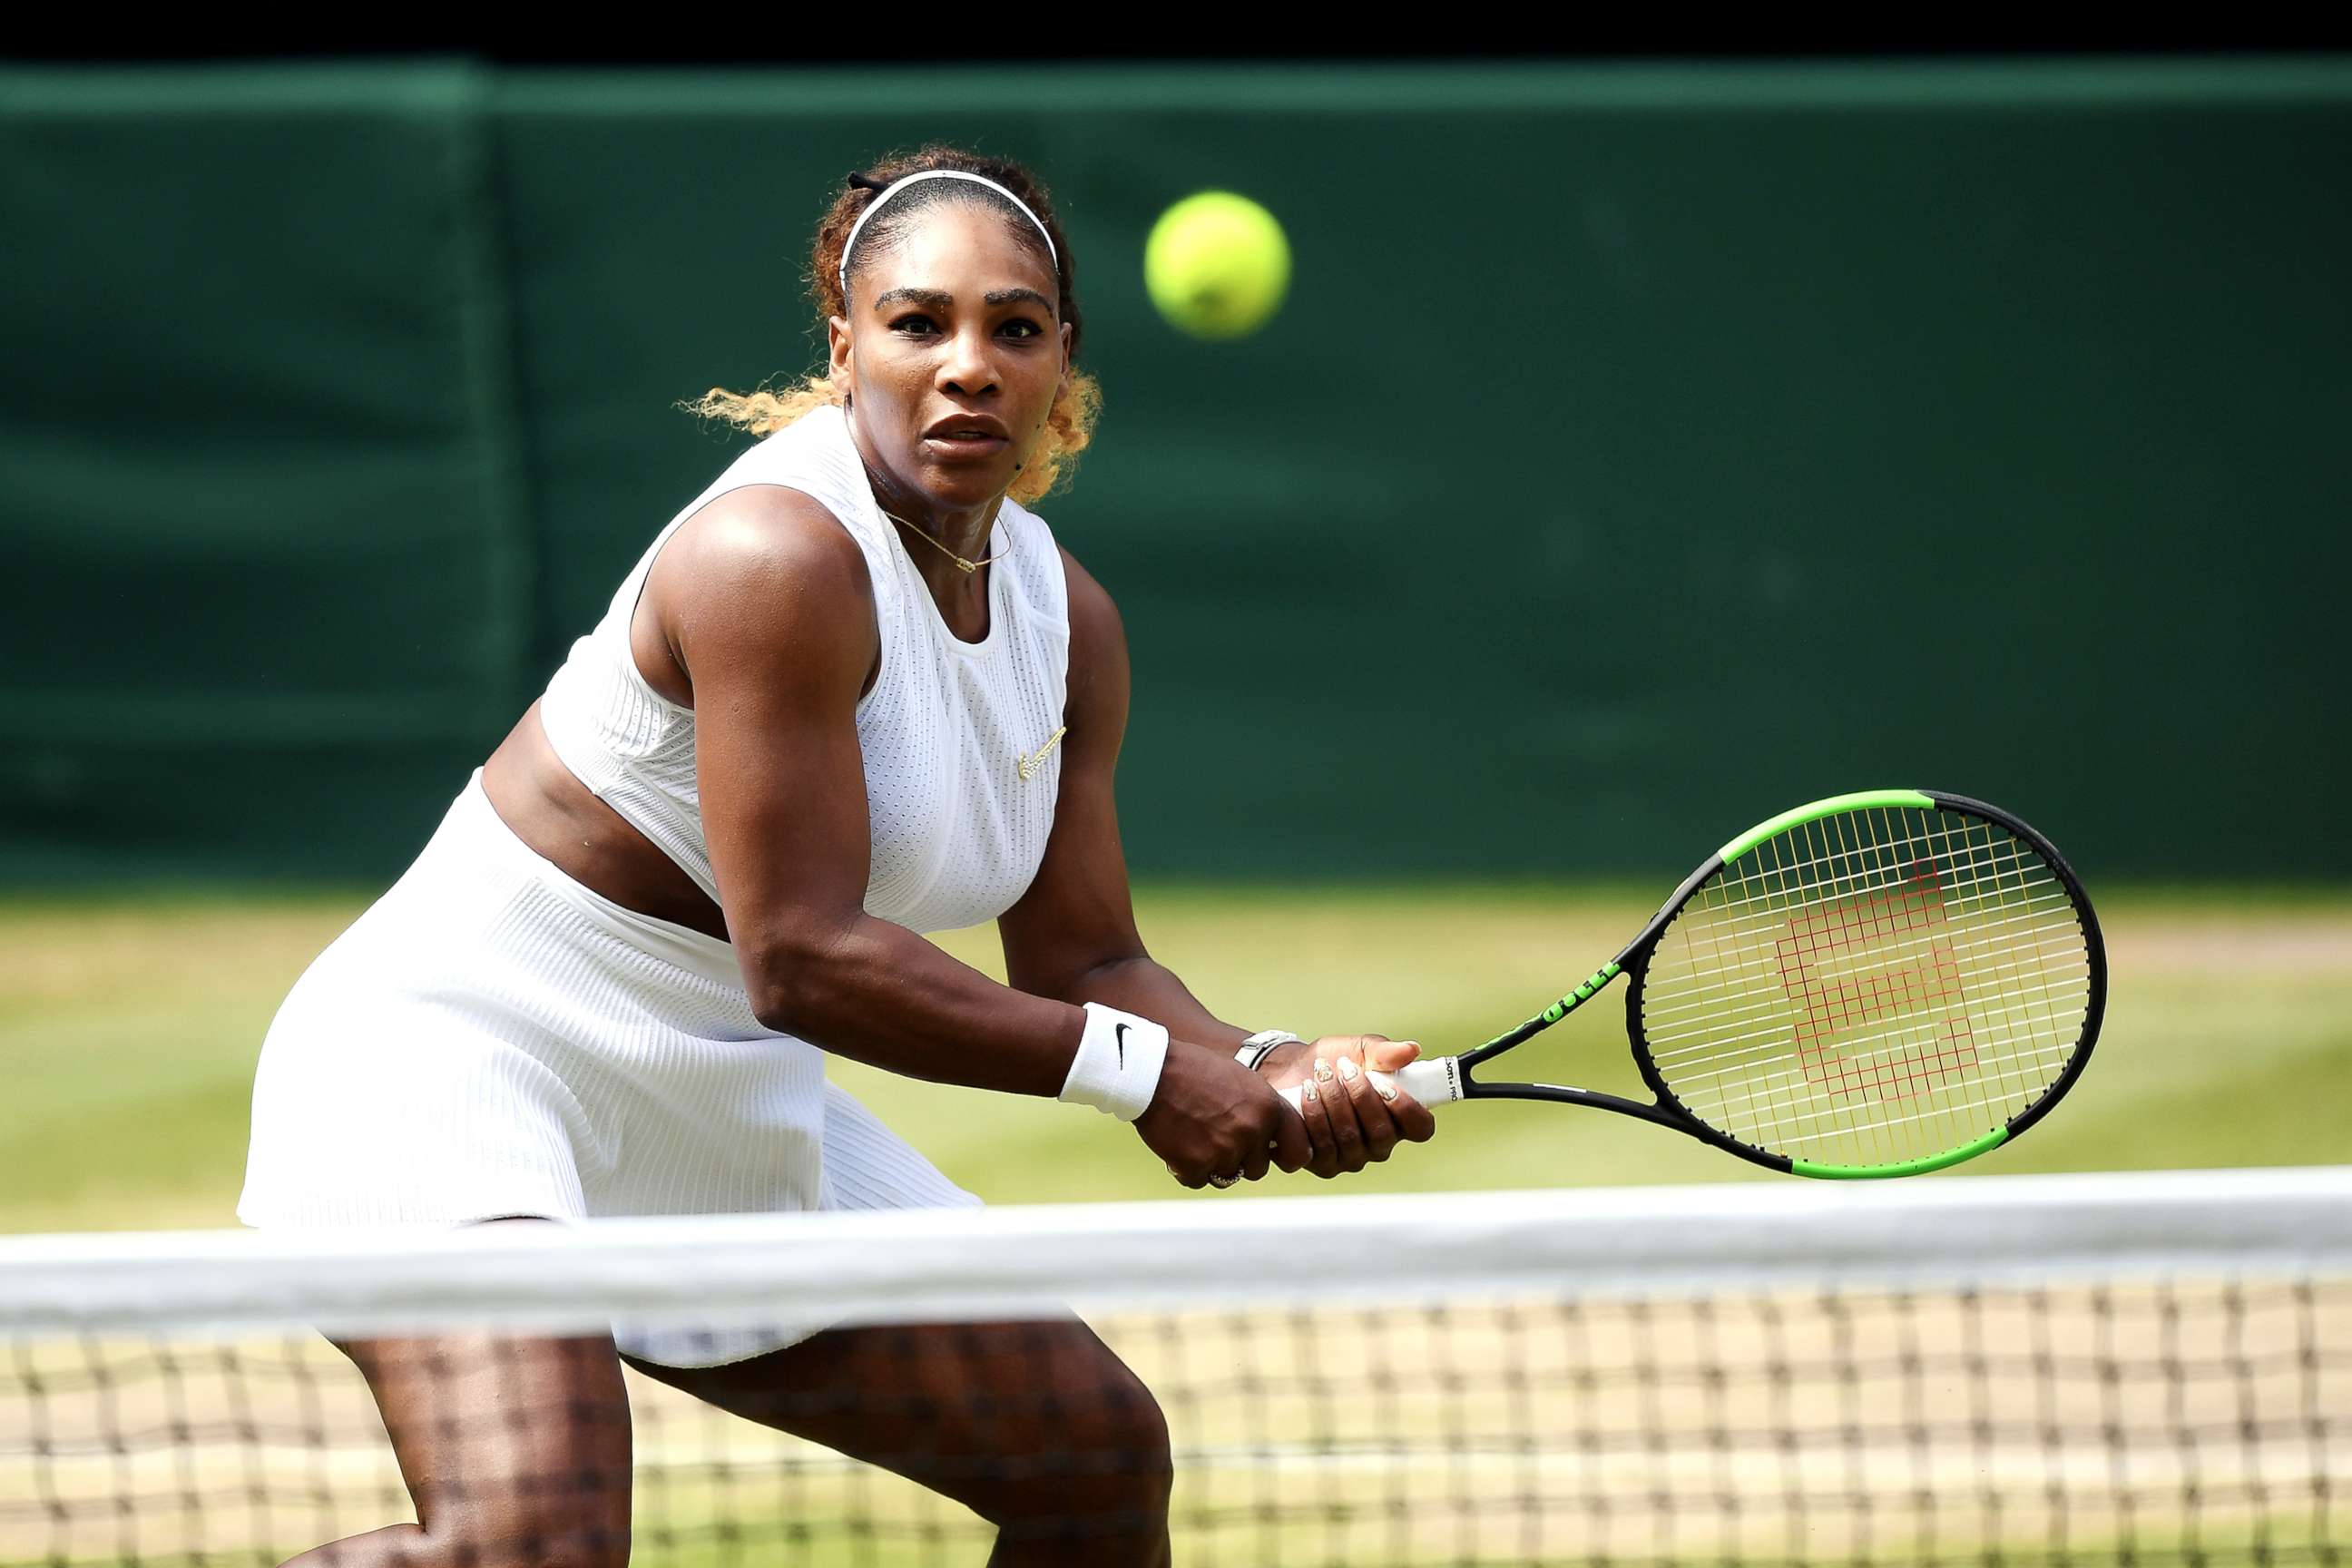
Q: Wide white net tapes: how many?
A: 1